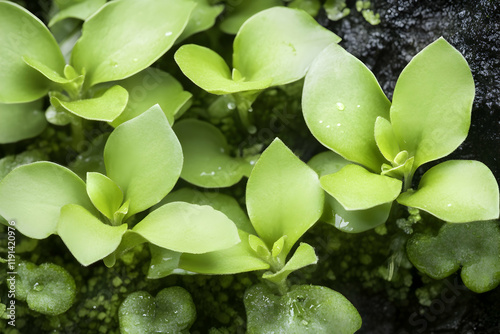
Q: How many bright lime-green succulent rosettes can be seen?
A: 5